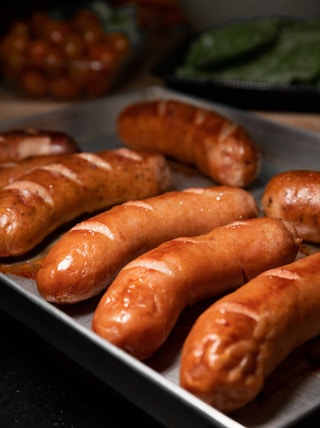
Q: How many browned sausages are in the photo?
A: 8